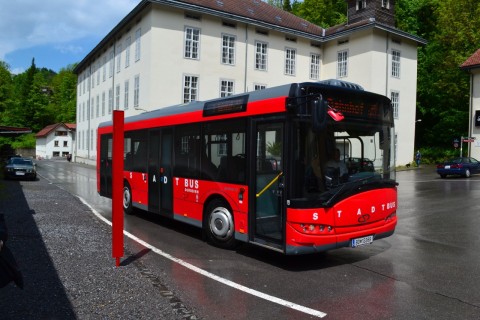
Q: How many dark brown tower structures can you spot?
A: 1